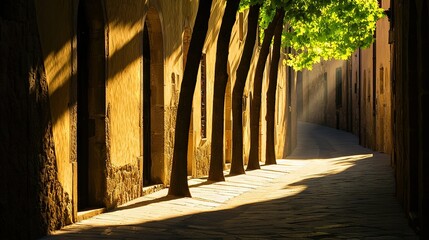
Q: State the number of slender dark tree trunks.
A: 5